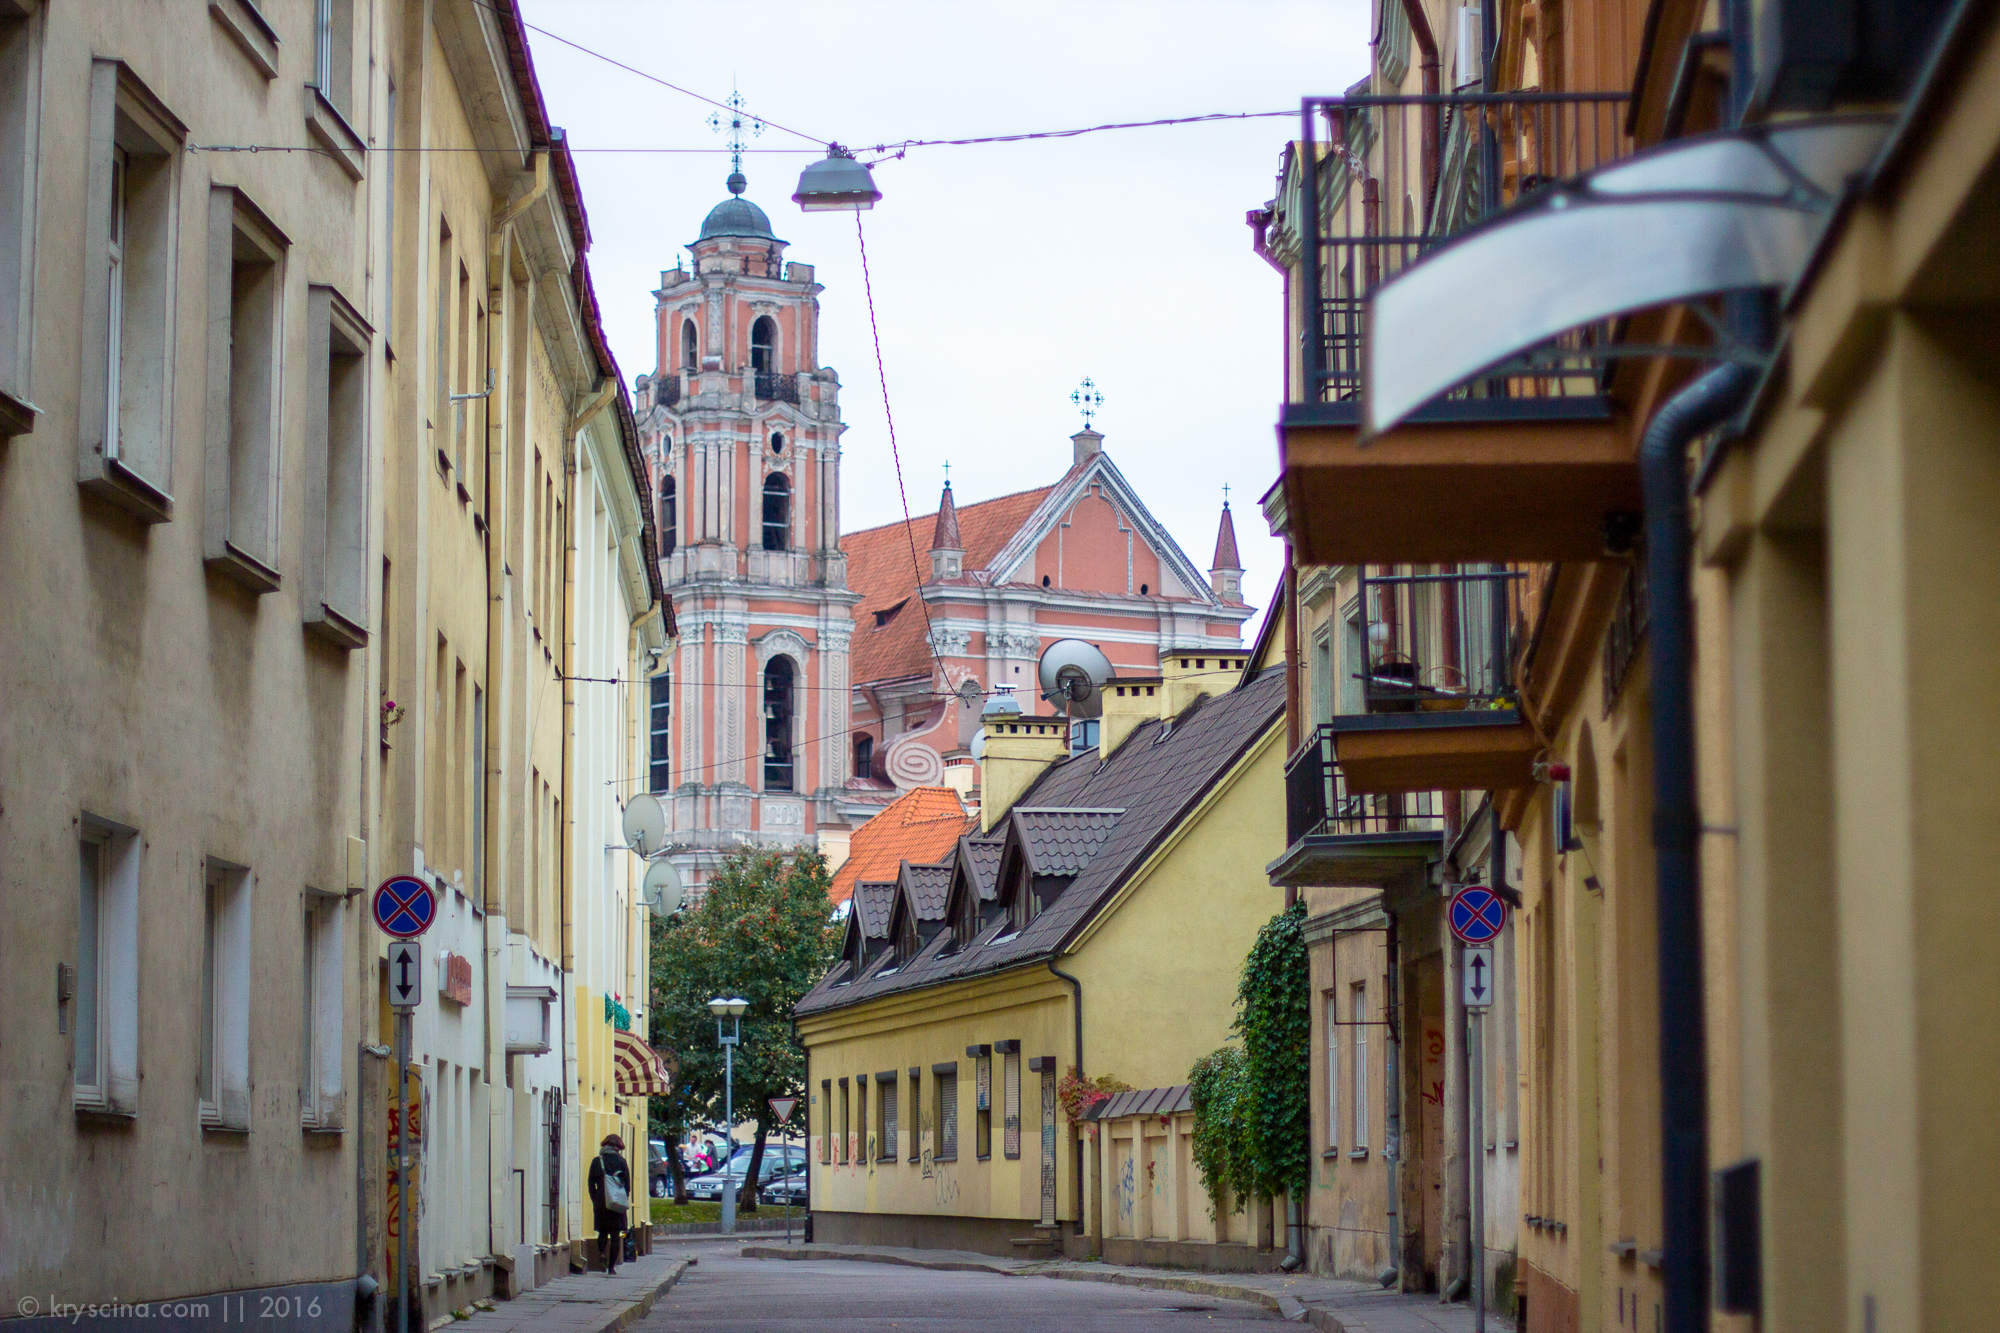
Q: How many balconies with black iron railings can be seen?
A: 3